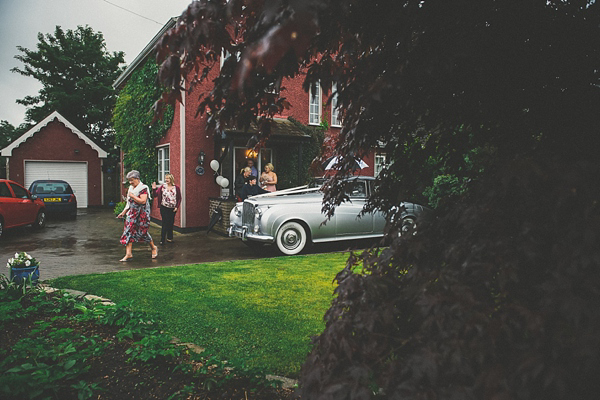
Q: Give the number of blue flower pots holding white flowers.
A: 1